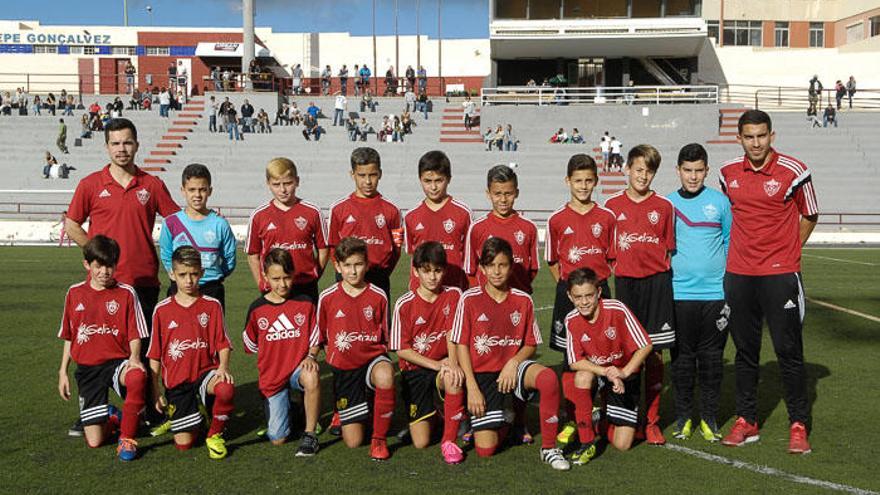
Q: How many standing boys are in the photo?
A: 8